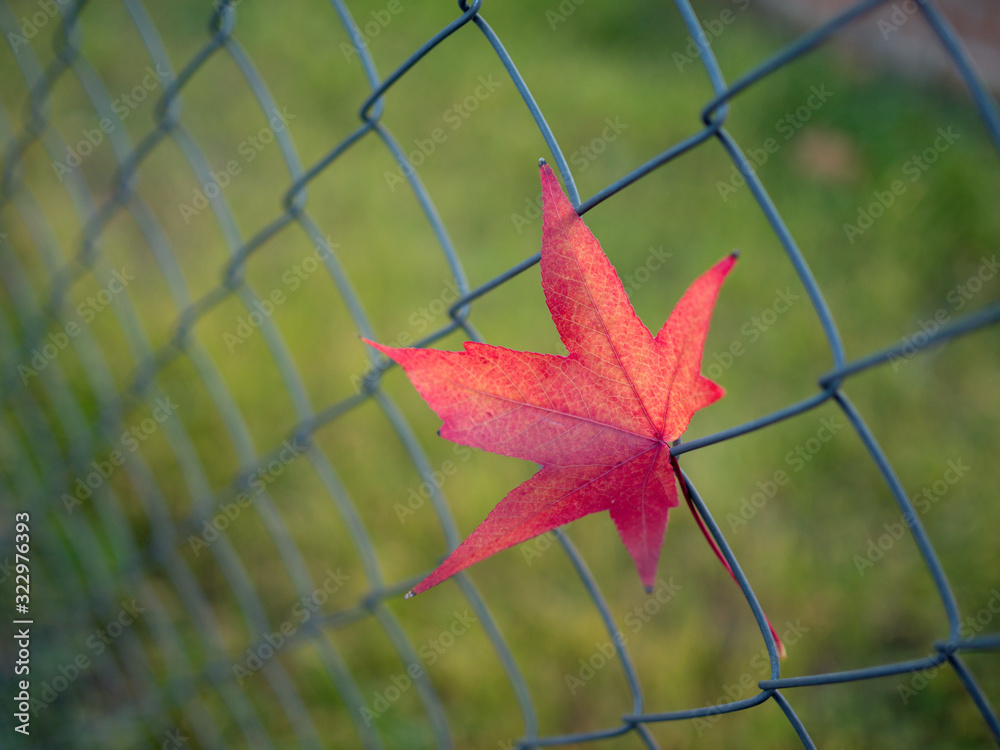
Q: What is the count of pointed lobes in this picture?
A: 5